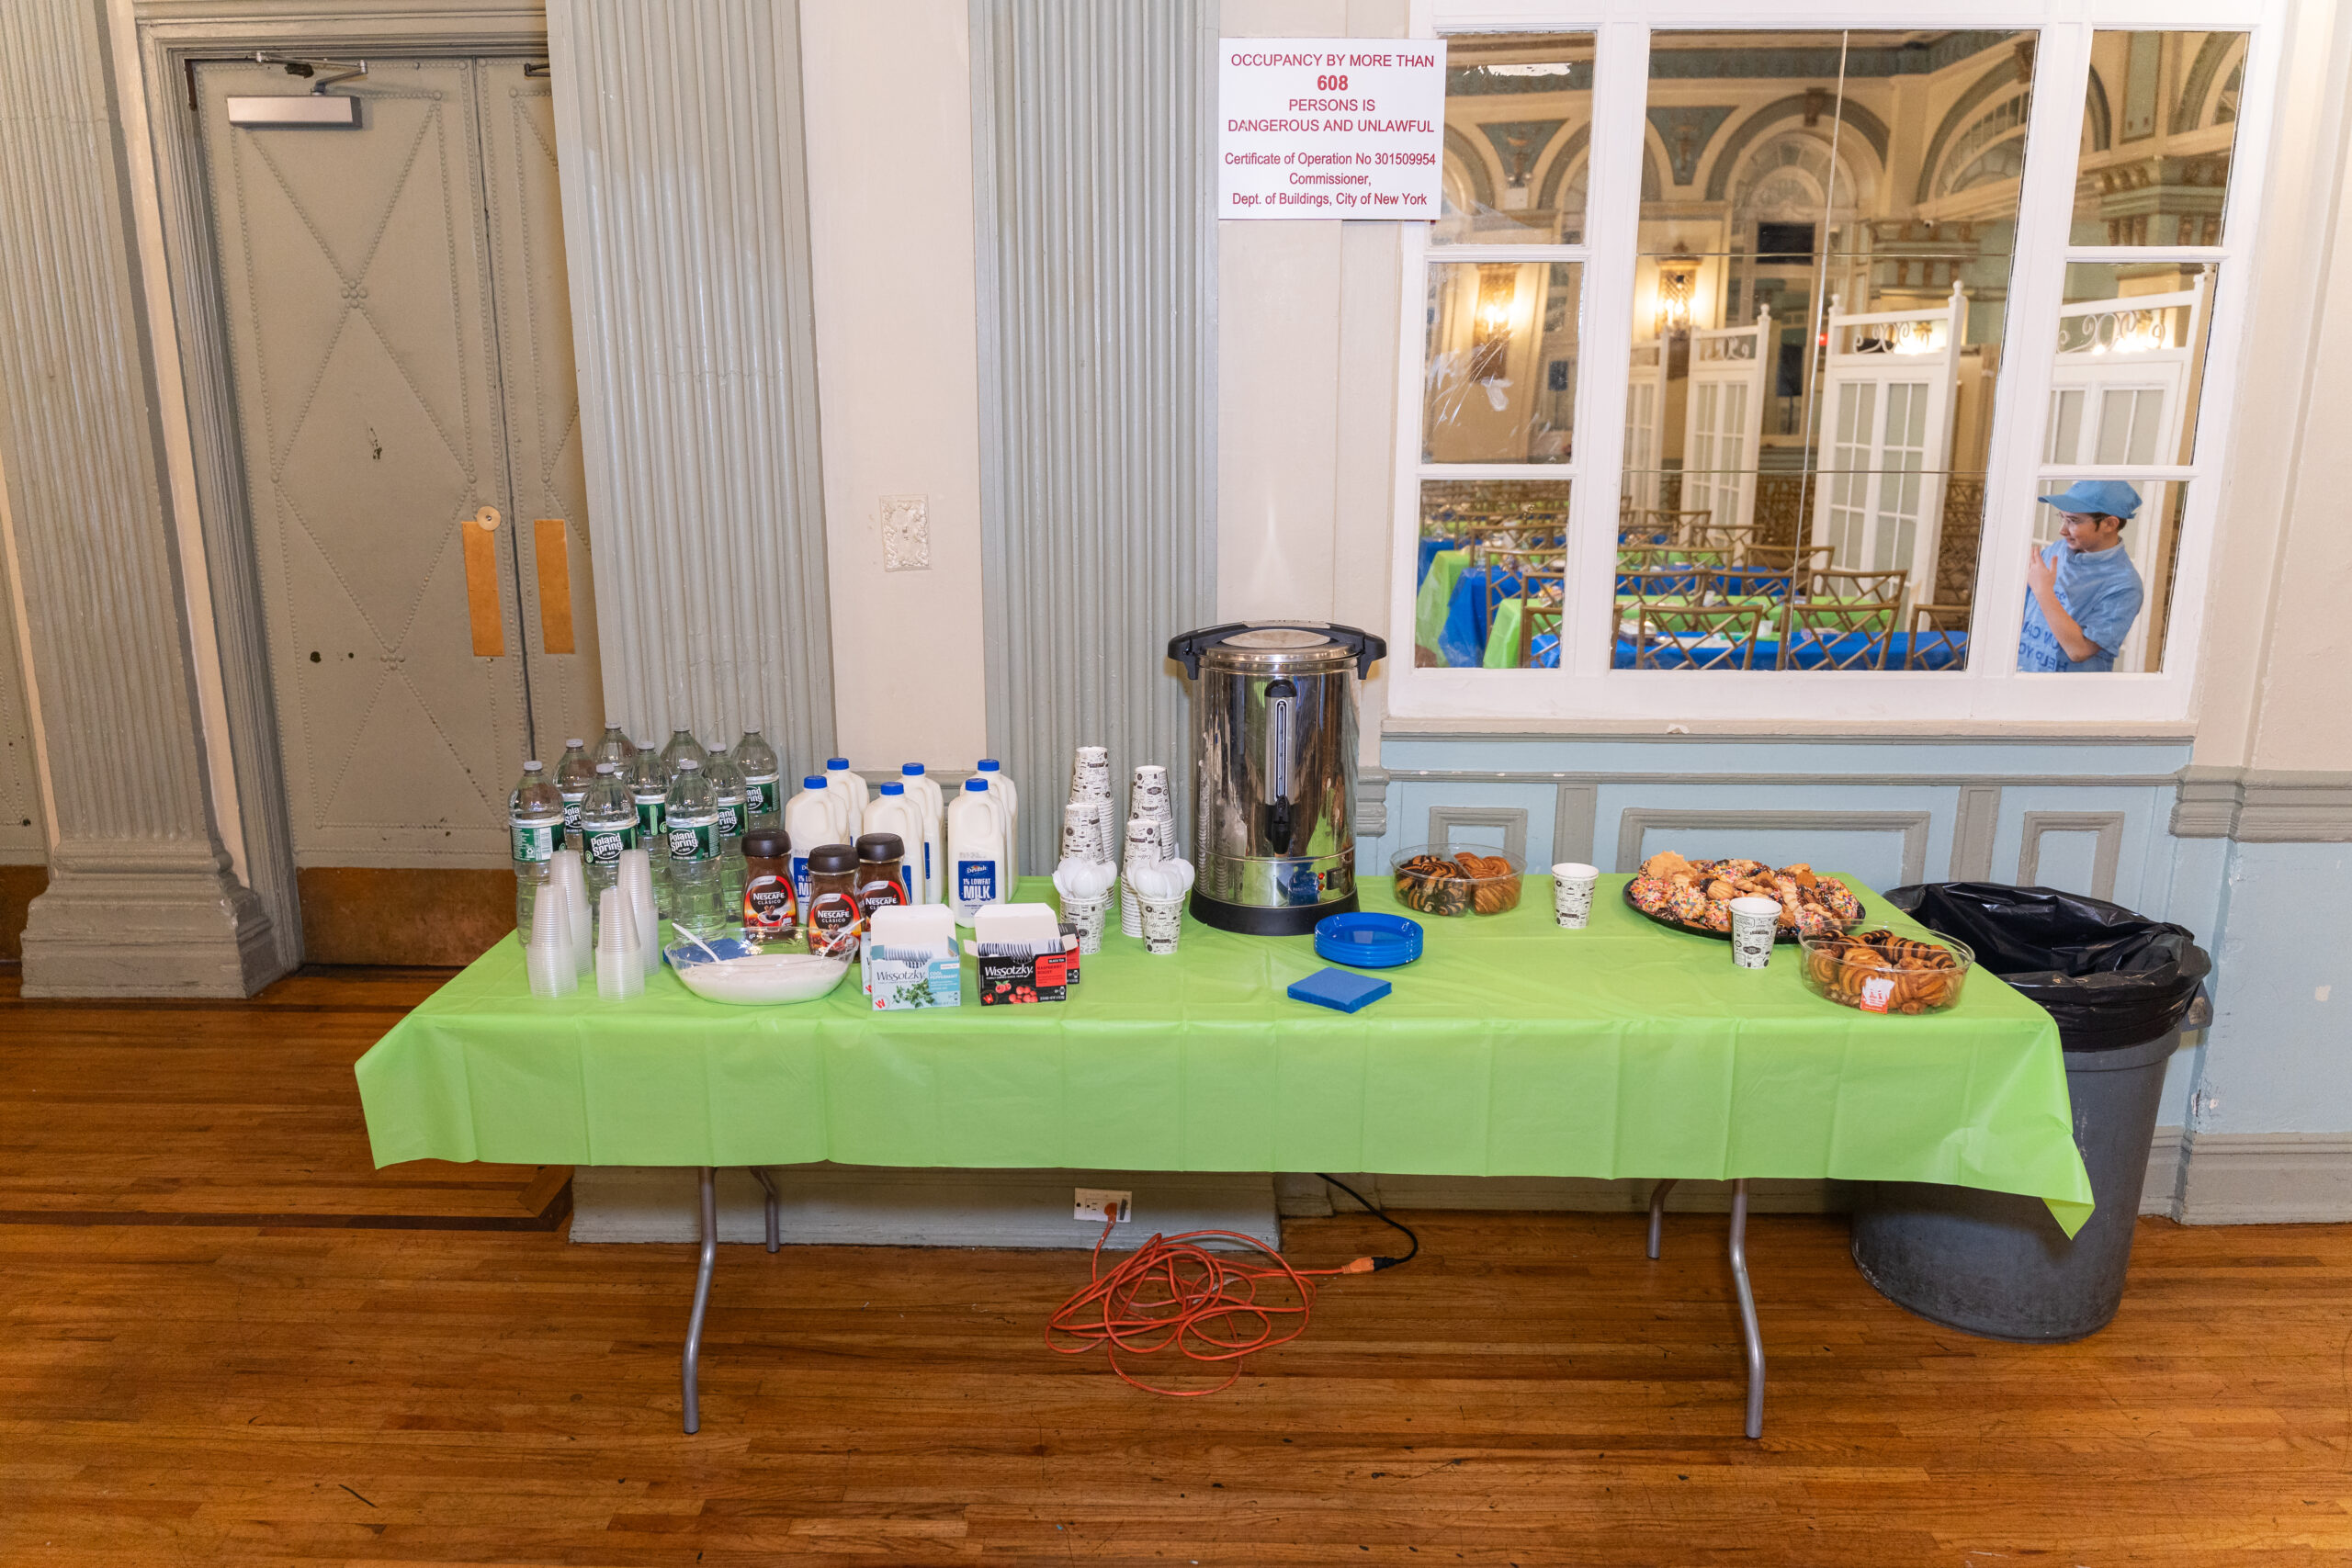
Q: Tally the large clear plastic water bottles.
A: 9